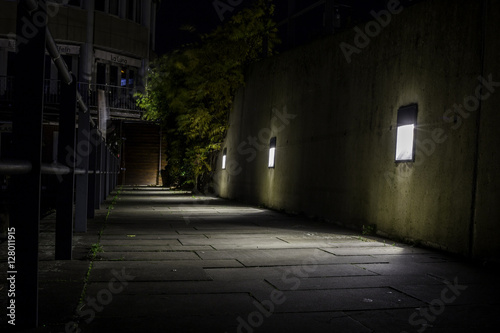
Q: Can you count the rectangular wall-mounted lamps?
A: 3